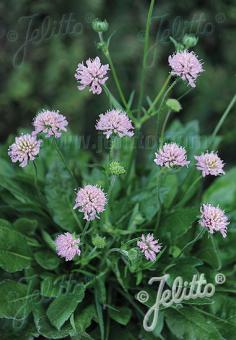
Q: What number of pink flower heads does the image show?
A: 11